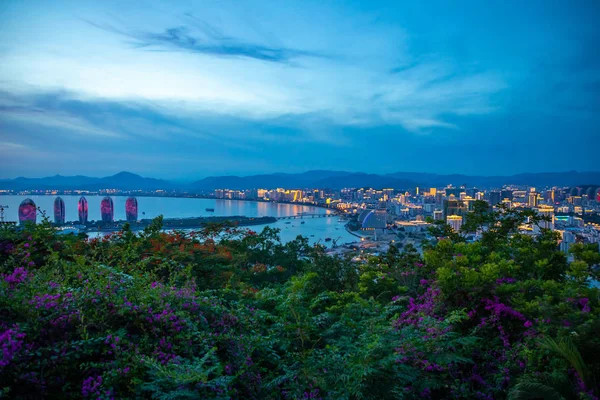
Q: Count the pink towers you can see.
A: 5